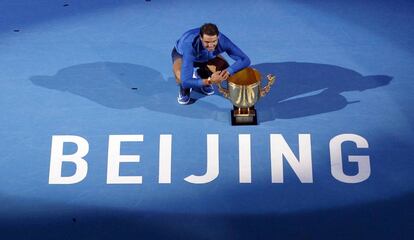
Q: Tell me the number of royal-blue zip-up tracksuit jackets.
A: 1